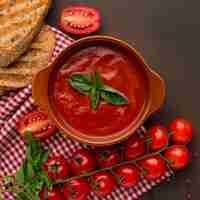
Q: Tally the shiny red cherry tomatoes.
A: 12